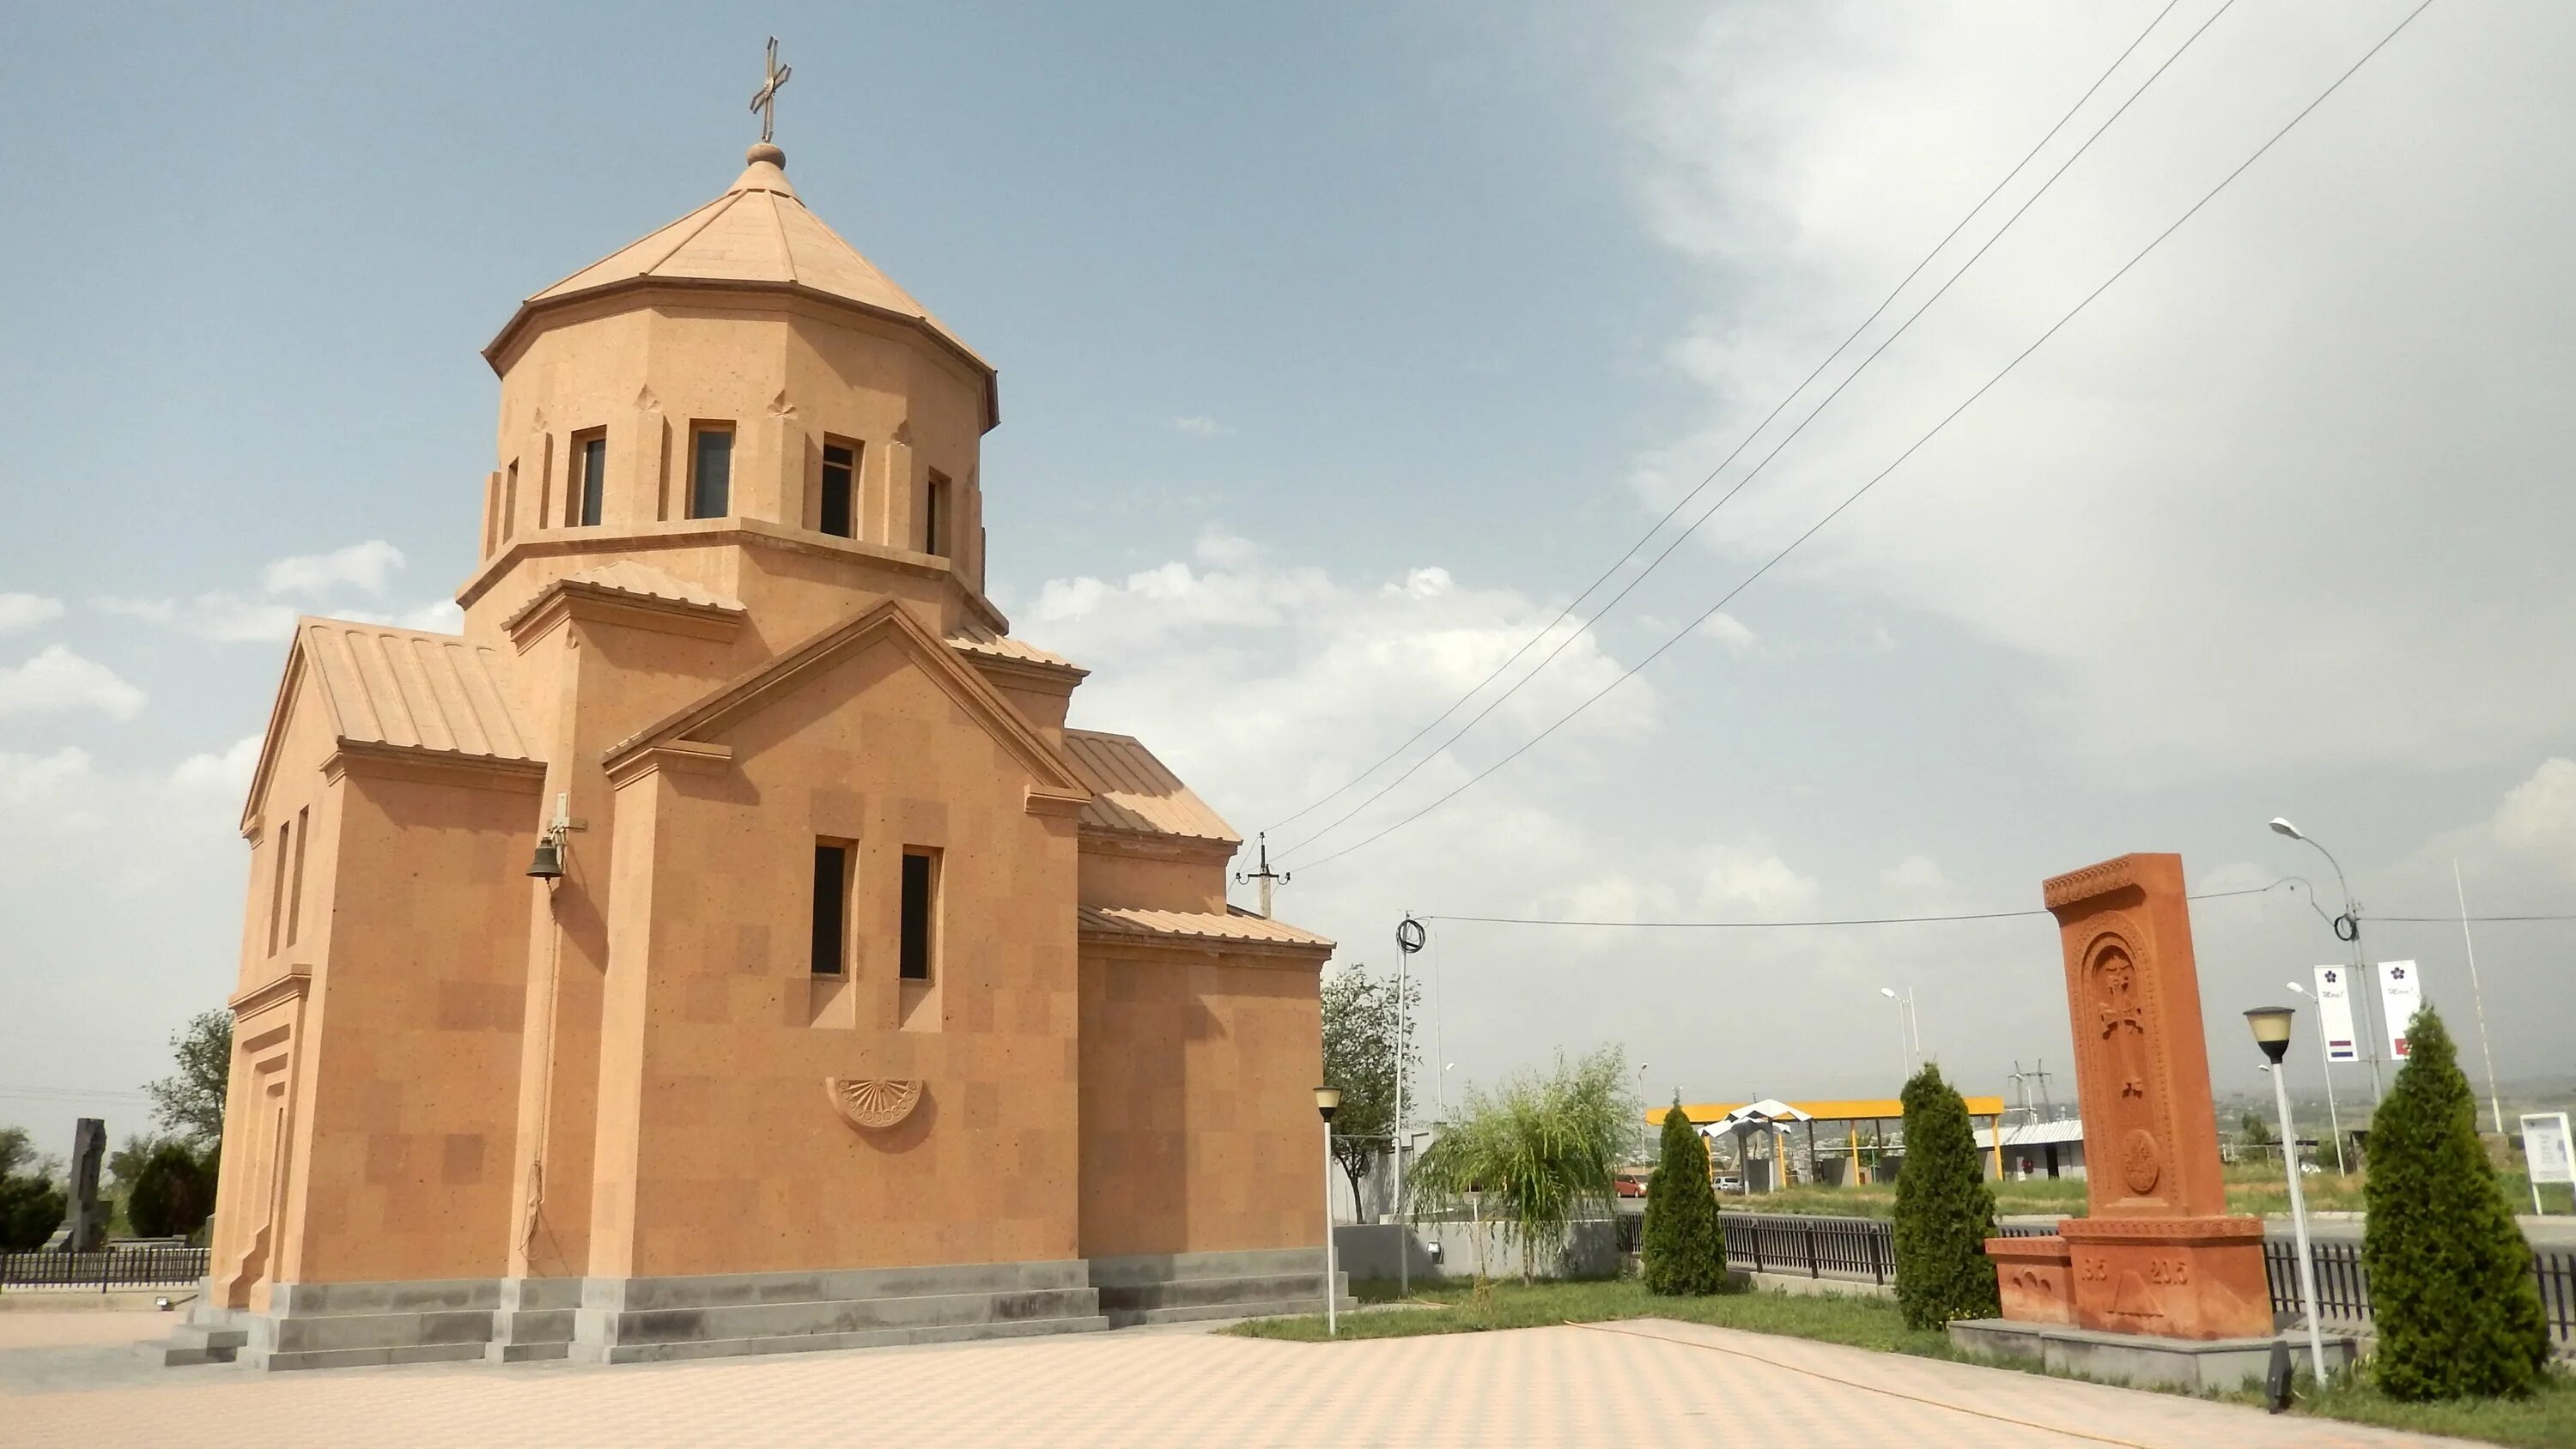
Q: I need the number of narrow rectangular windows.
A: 9